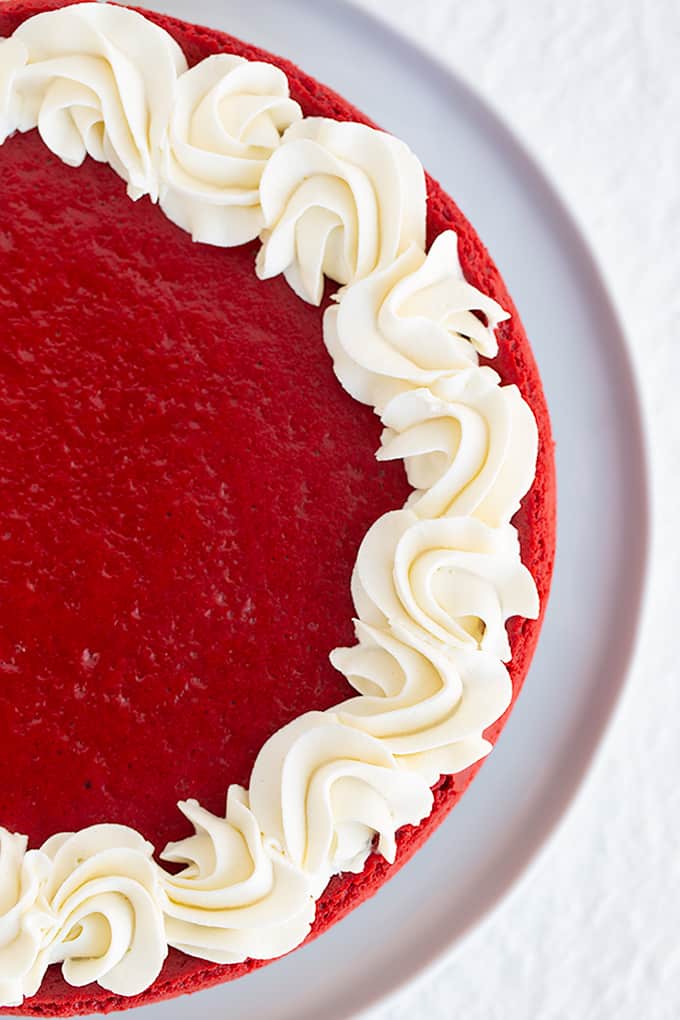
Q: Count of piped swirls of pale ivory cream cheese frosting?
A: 12